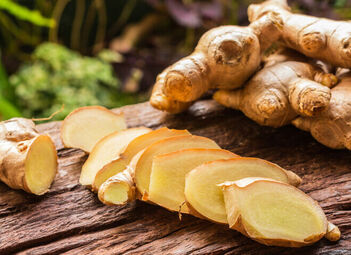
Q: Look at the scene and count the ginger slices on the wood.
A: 7